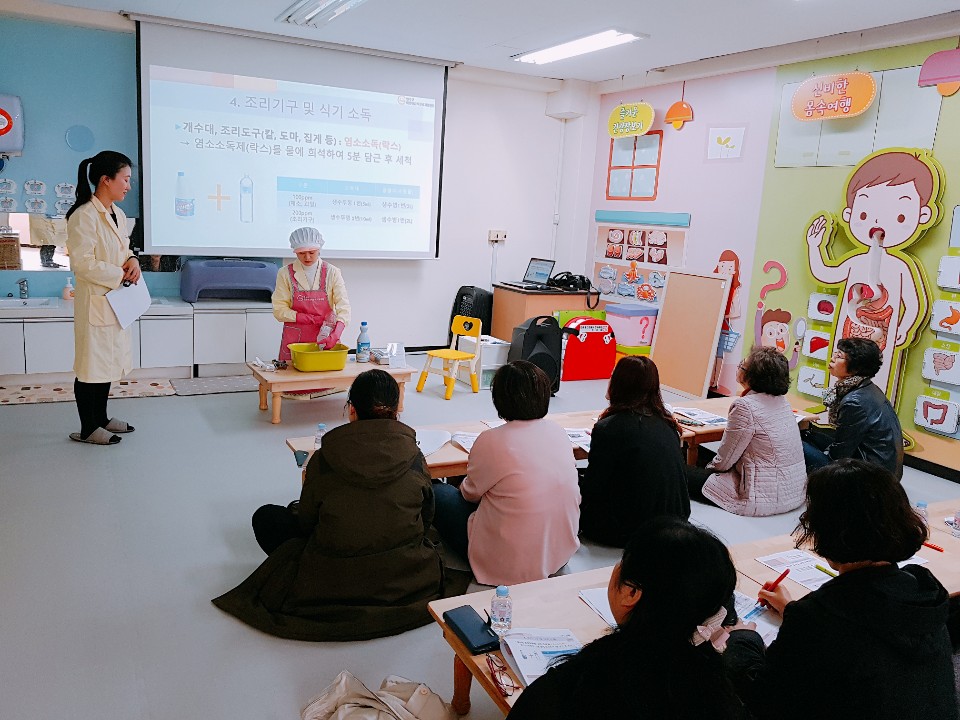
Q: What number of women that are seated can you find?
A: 7